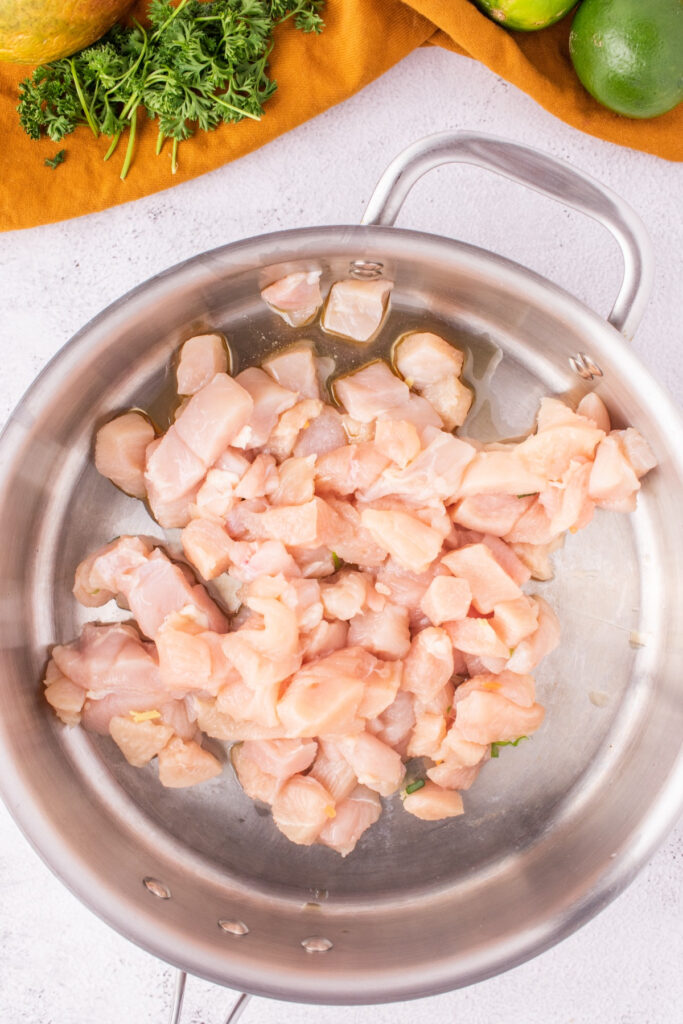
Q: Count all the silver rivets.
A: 7